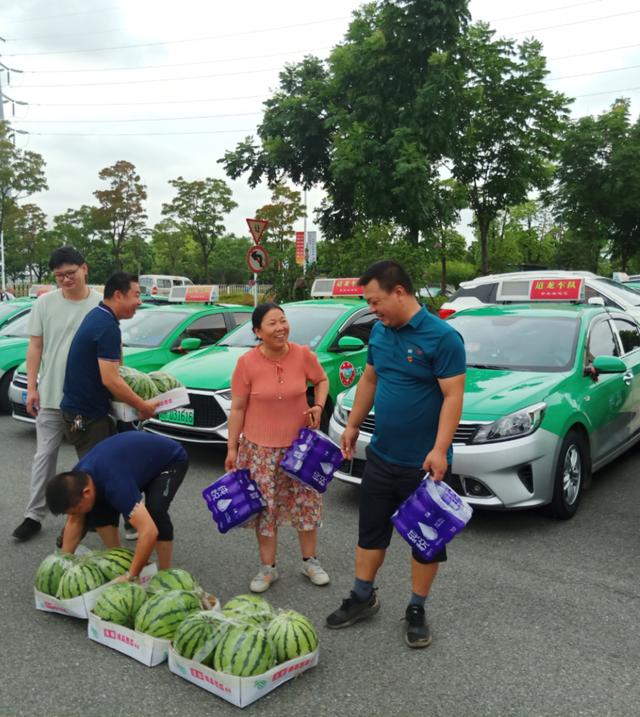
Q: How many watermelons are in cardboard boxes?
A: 12